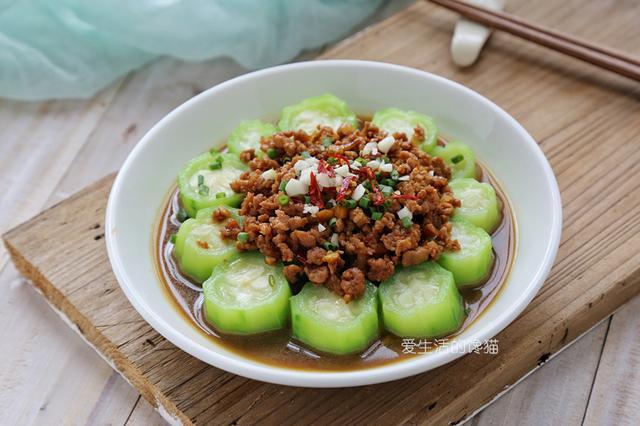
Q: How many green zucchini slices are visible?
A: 11